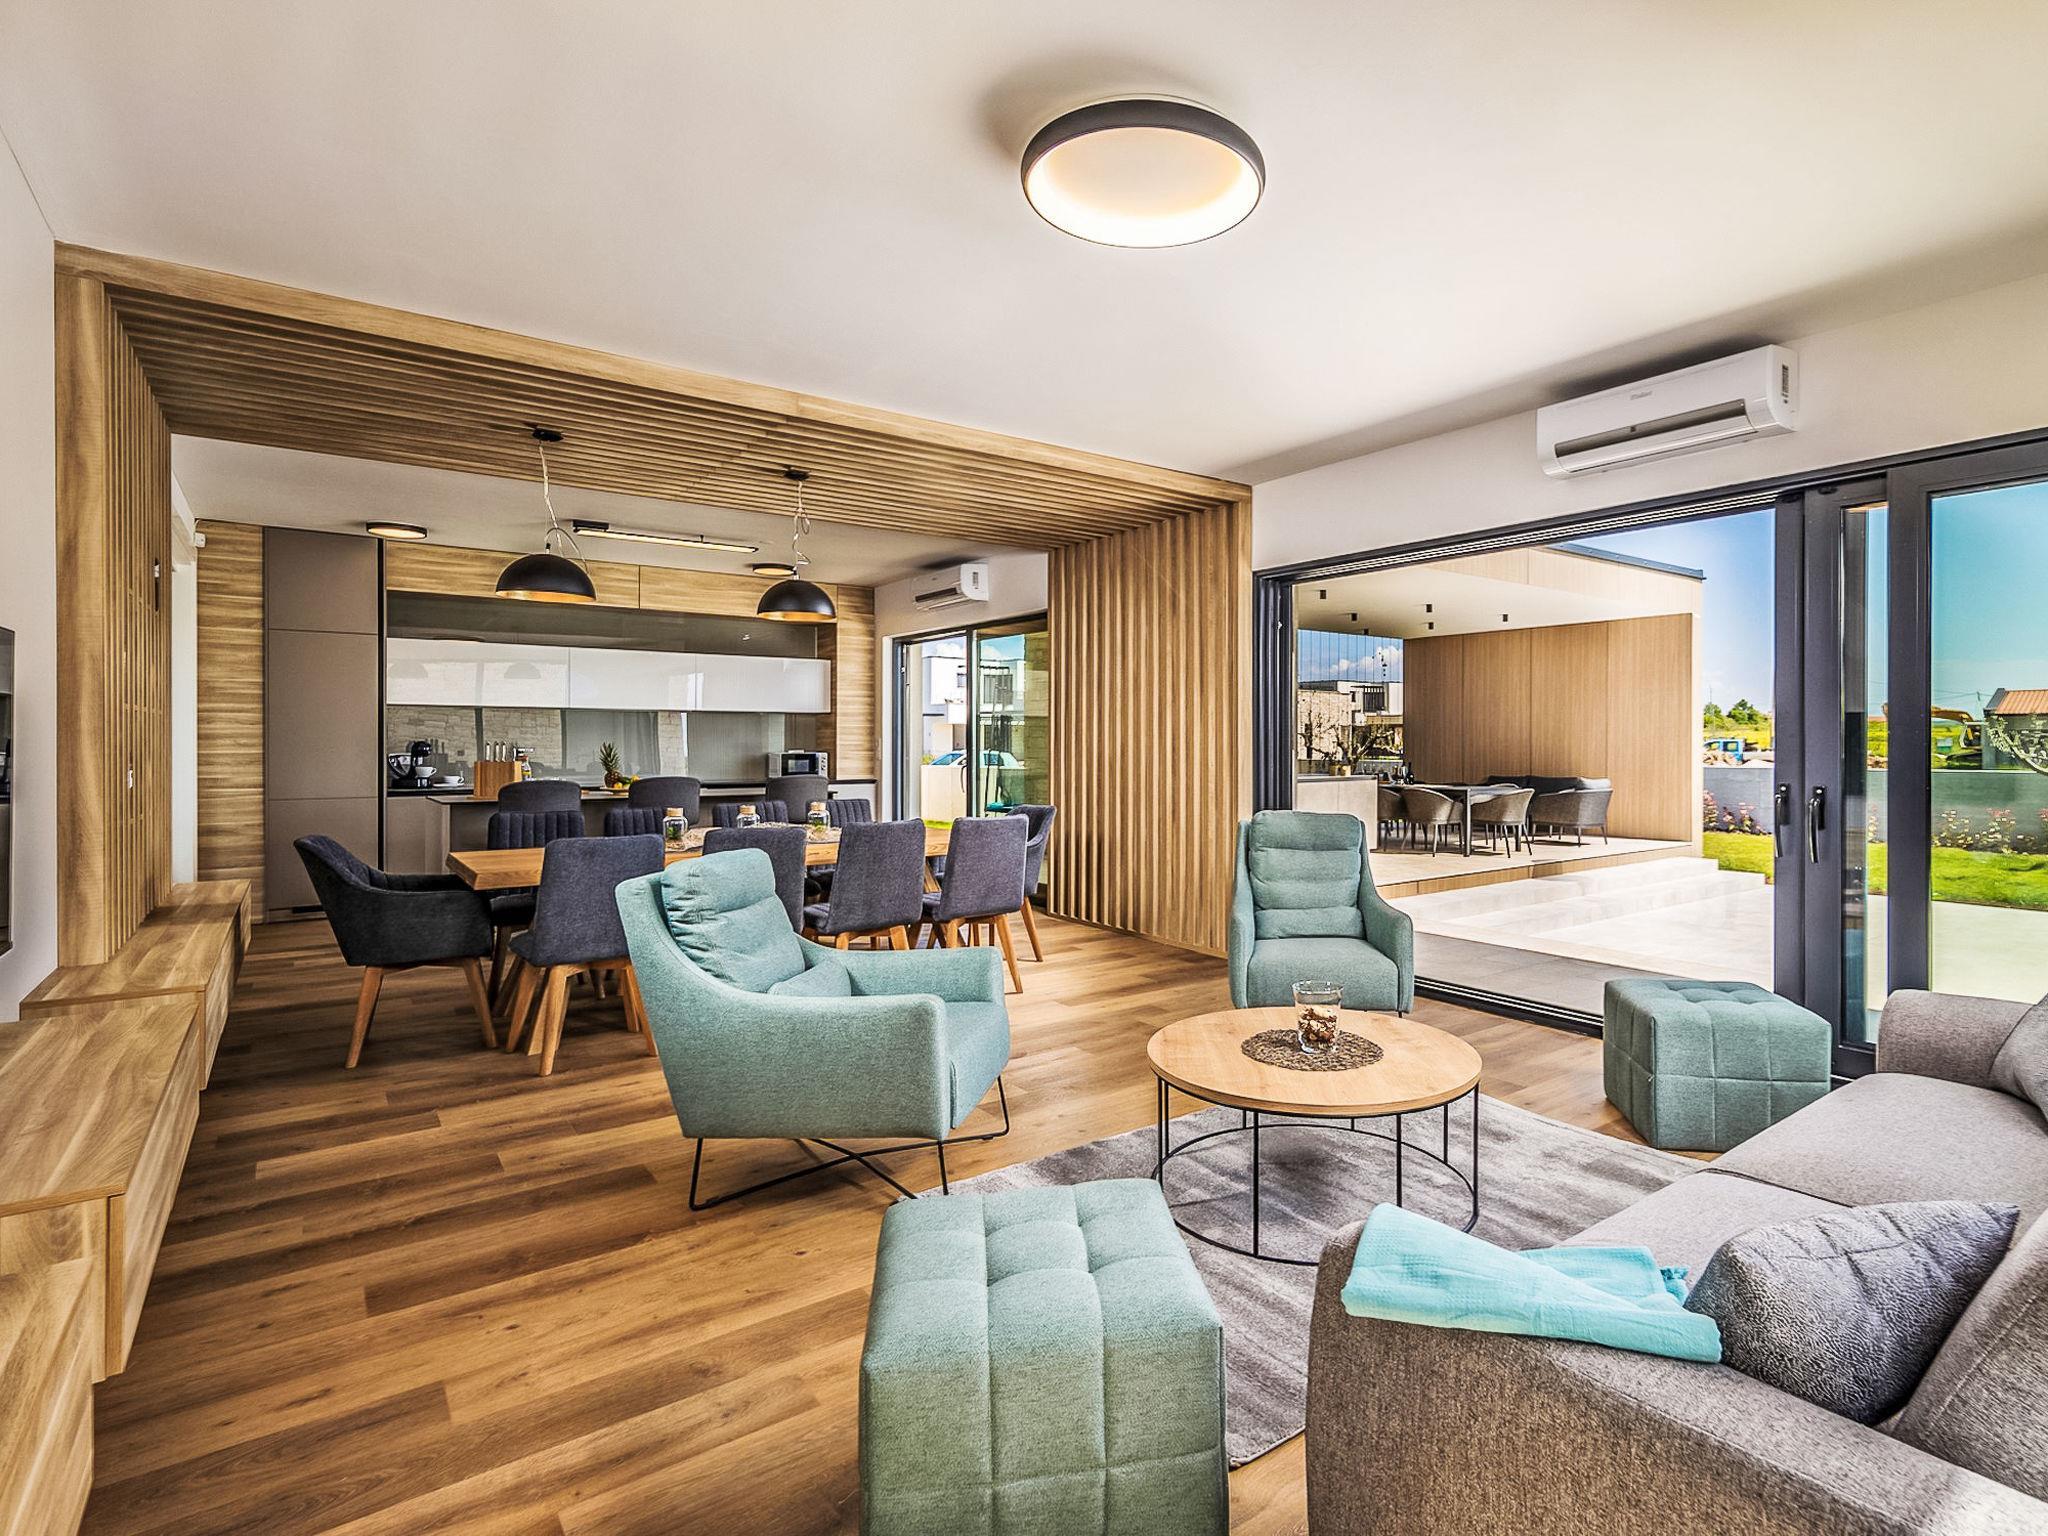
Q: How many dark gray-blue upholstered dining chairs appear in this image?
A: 10